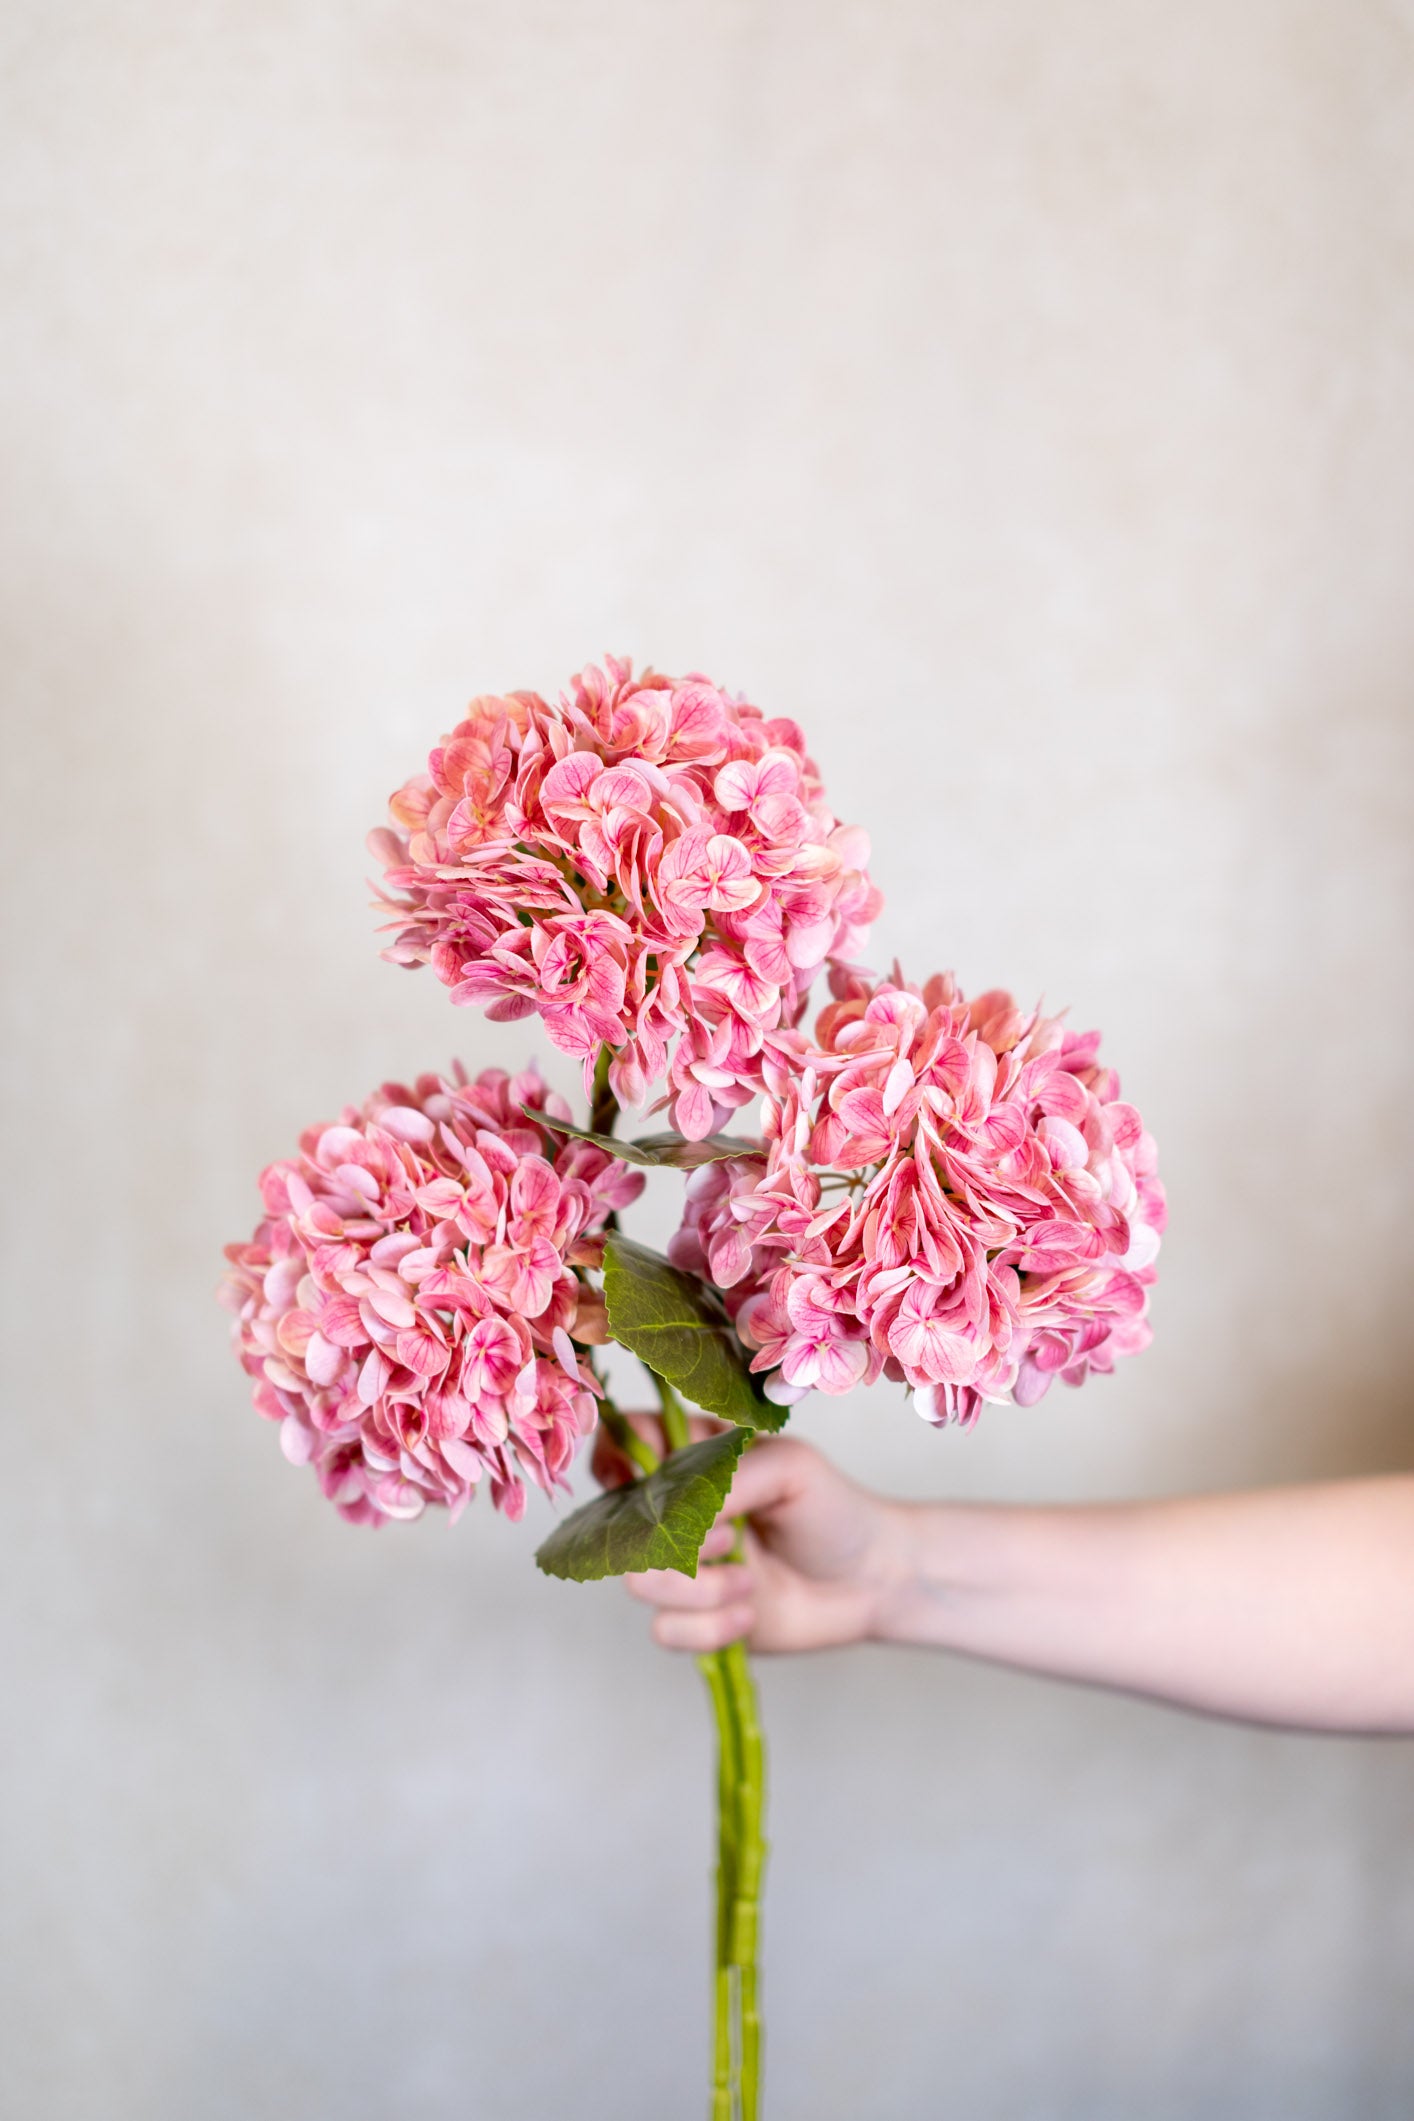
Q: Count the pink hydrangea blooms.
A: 3